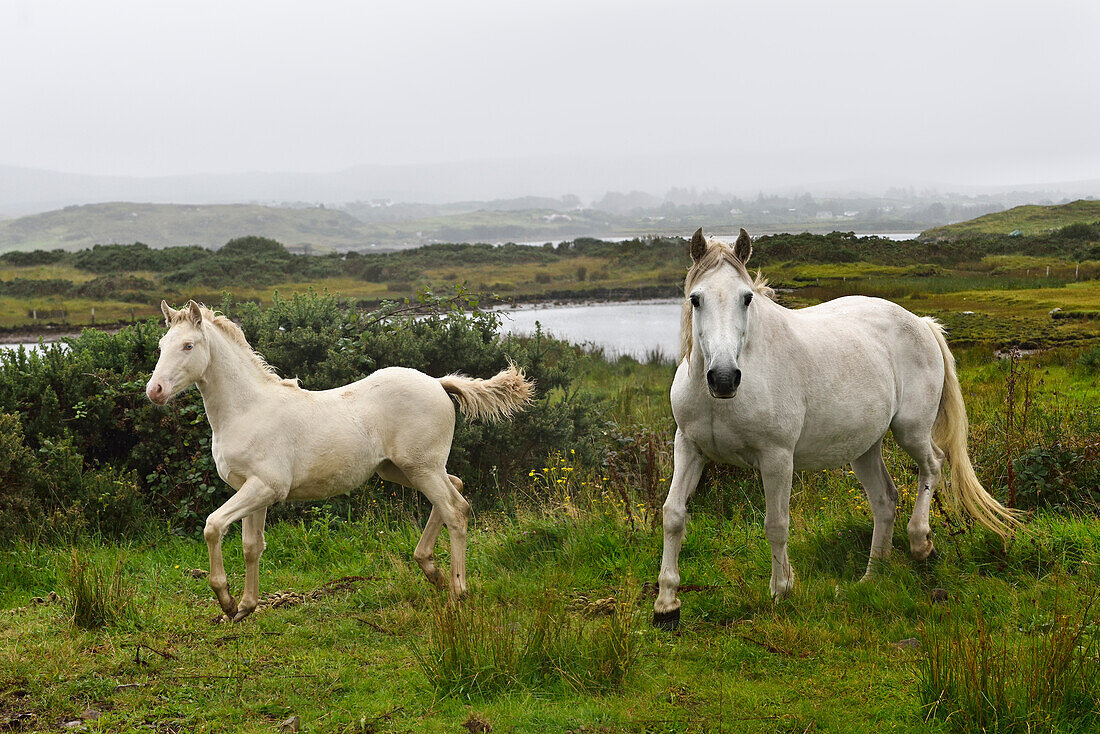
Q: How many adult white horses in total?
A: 1